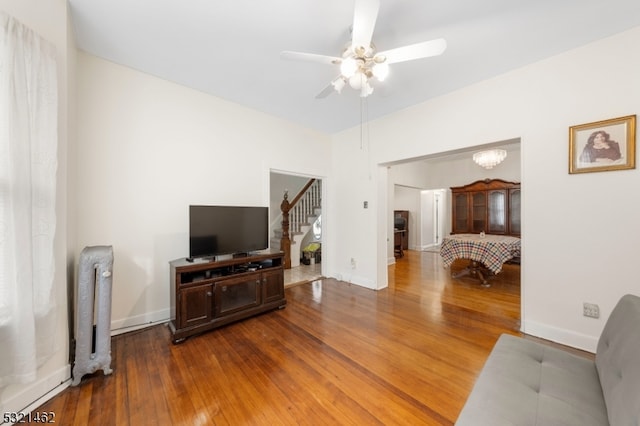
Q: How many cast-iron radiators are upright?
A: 1